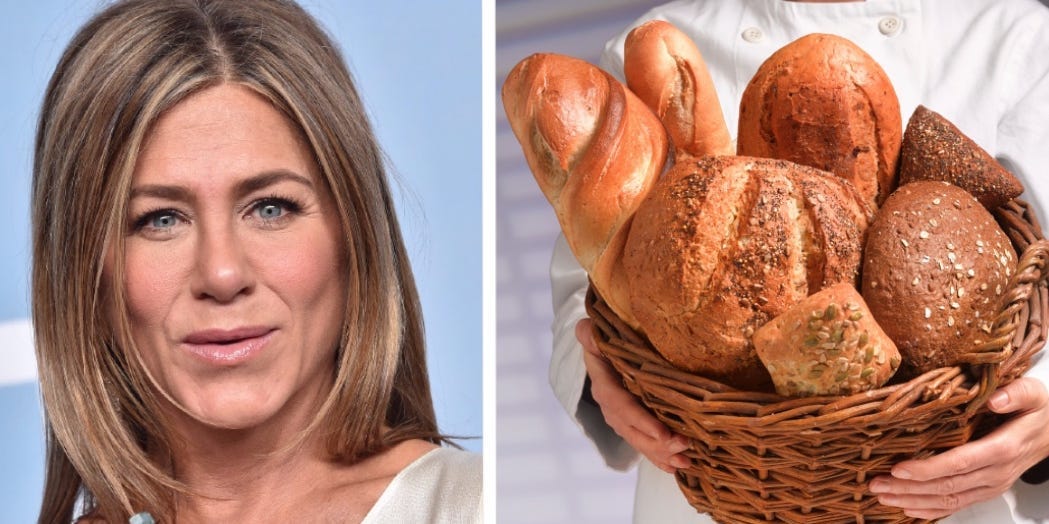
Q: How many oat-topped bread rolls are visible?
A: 1